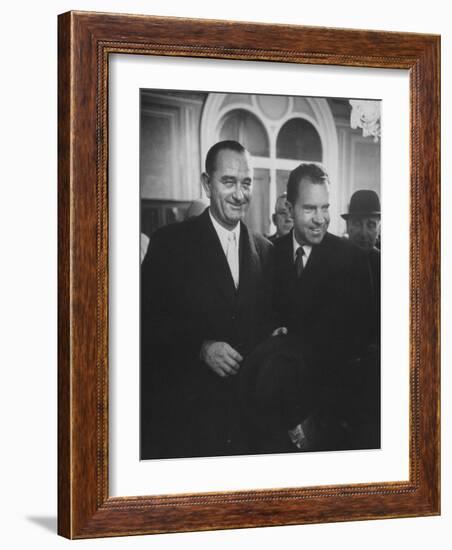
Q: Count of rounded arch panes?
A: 2